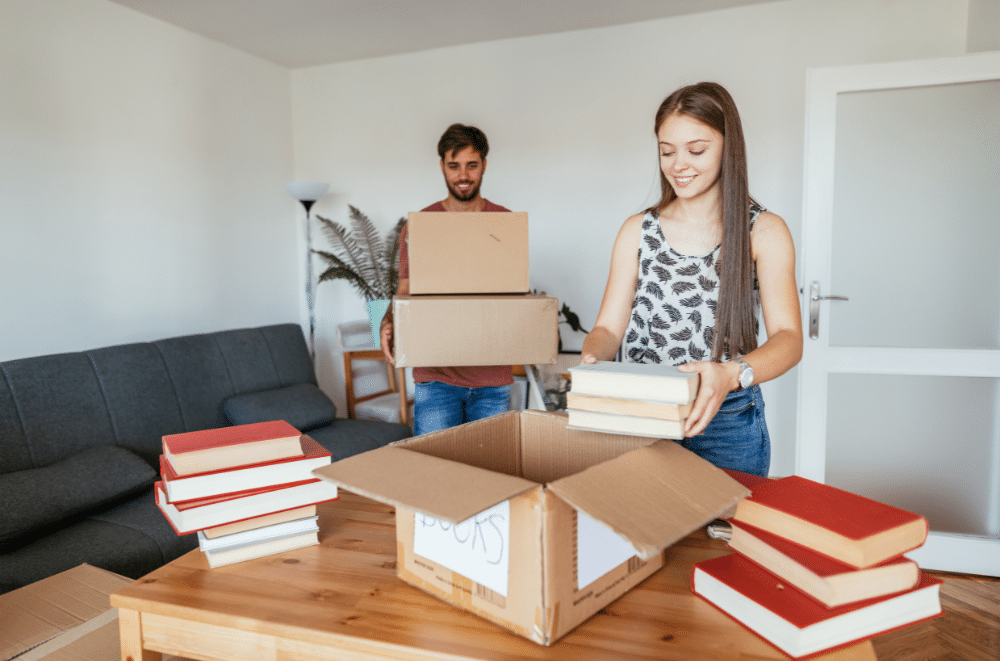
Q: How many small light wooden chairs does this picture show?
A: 1